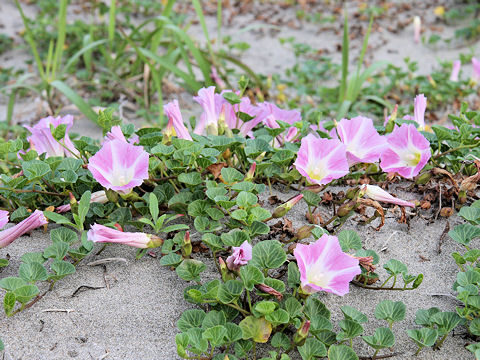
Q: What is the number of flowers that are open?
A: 5